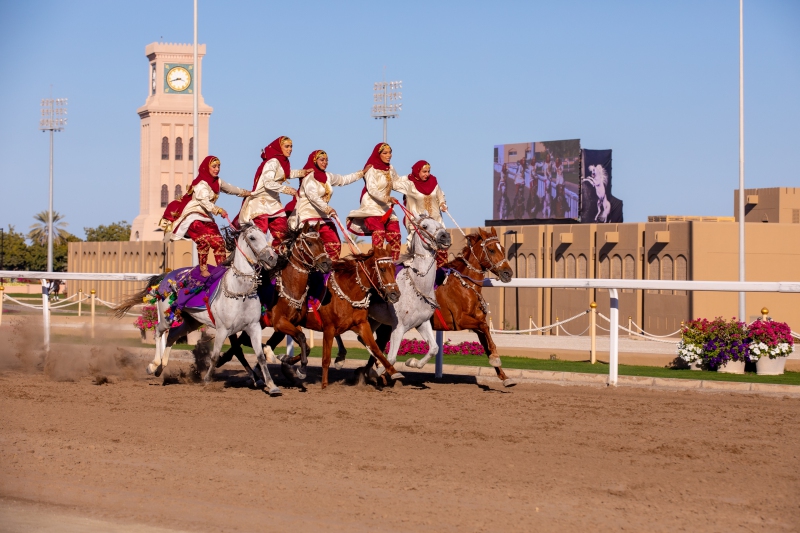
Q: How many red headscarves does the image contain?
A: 5